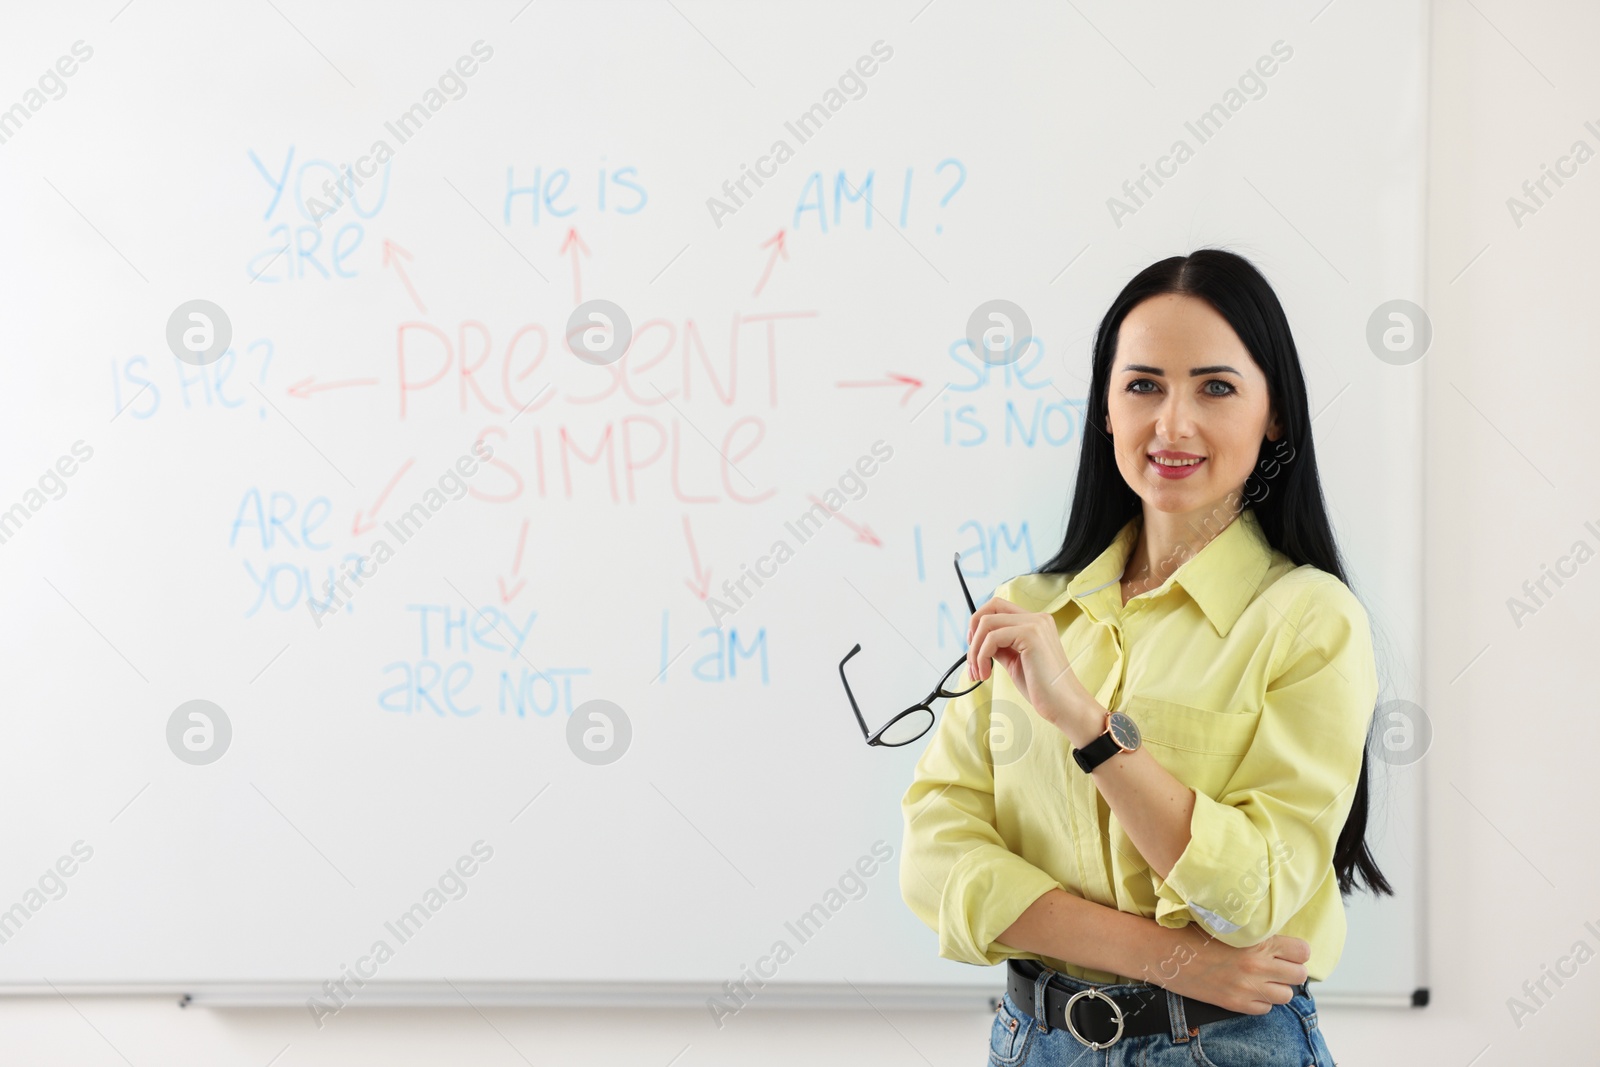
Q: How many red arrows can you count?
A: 9